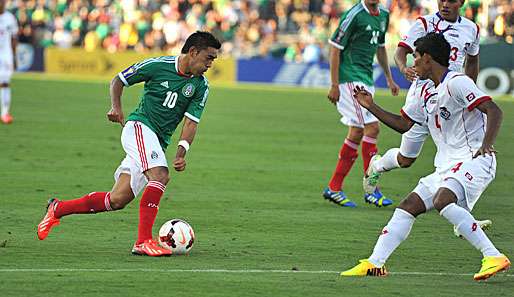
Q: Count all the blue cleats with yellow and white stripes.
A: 2